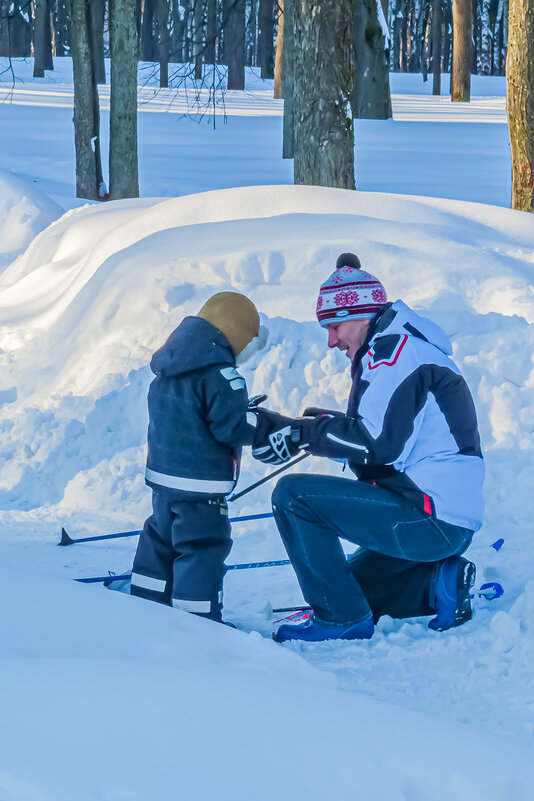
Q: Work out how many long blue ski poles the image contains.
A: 2